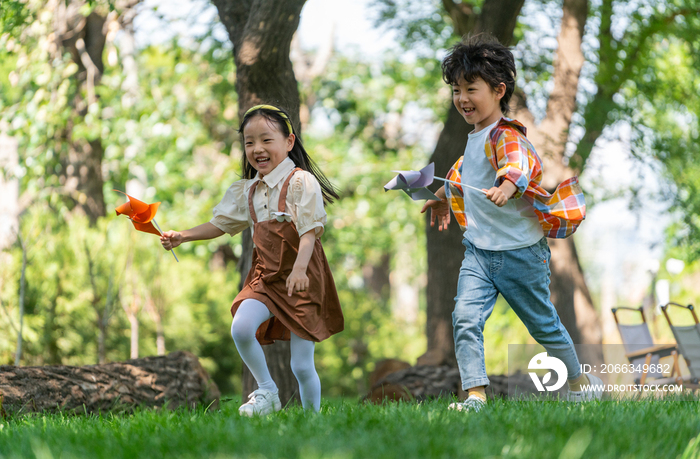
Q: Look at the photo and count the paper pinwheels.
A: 2